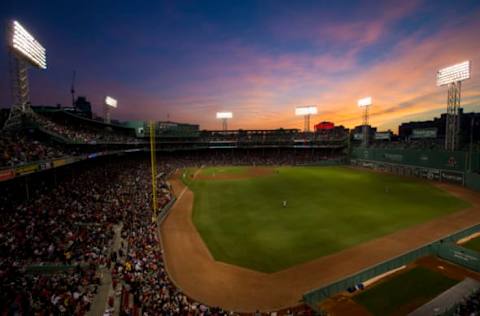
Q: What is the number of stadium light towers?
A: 6